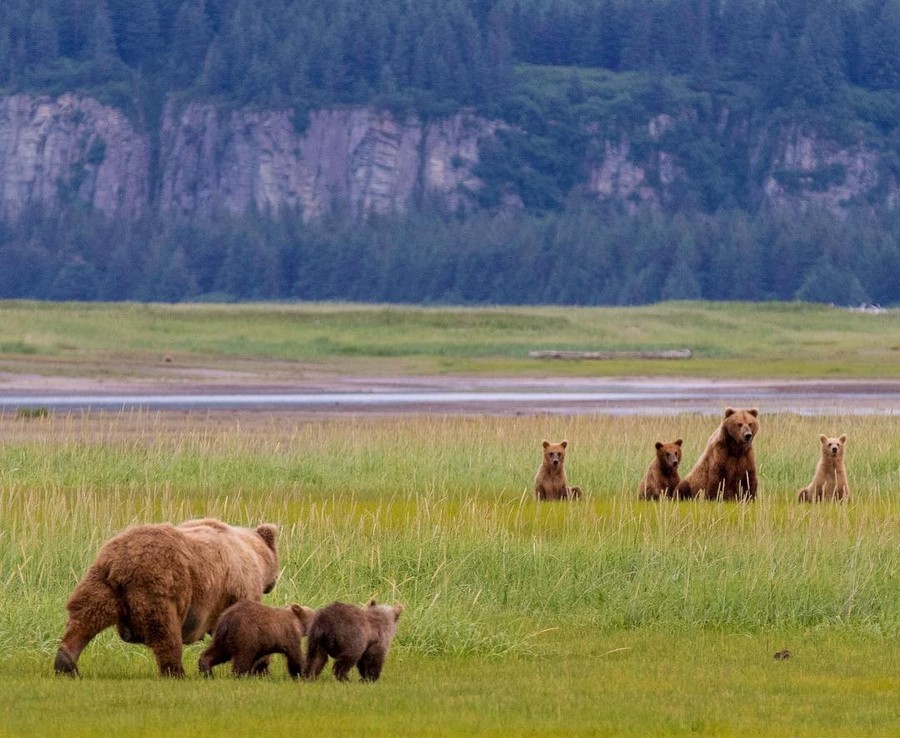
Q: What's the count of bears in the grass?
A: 7